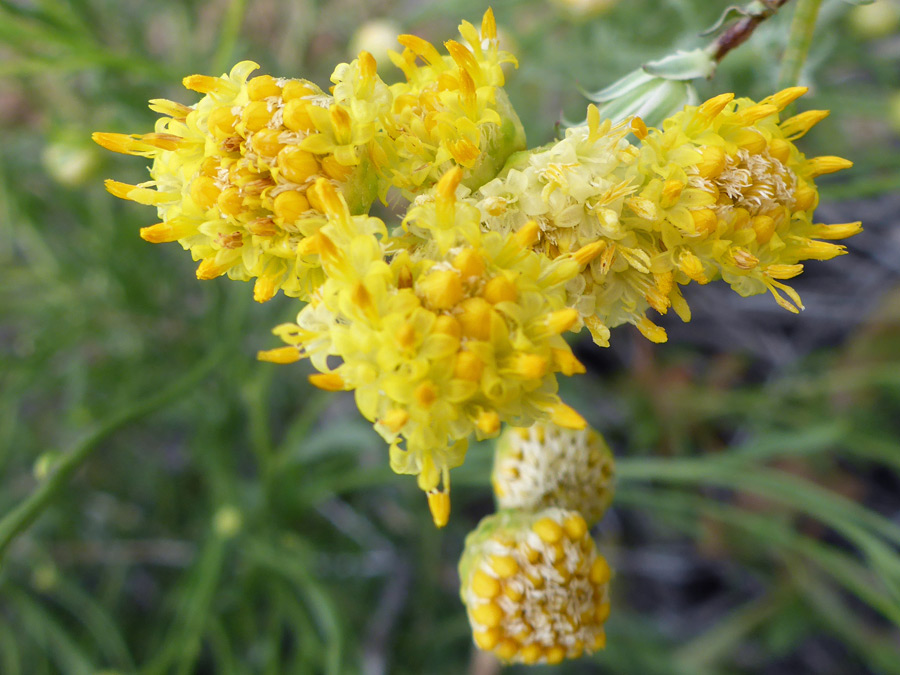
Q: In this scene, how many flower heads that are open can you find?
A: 5